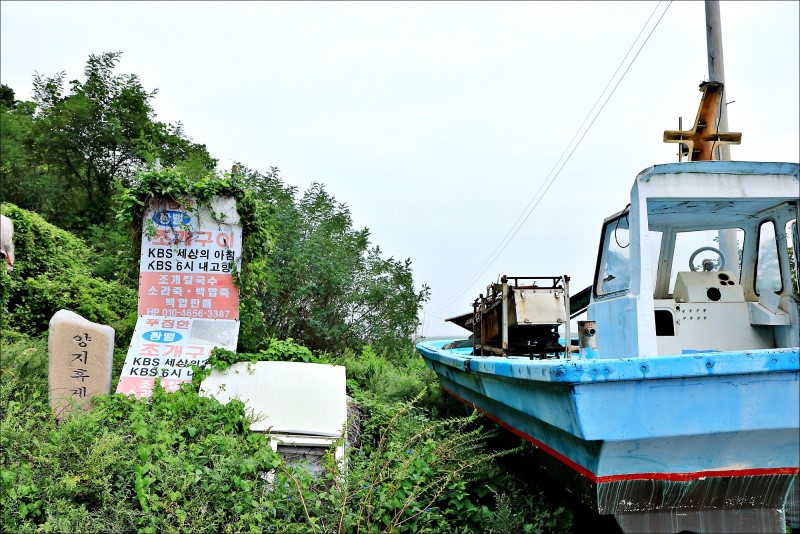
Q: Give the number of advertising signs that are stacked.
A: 2